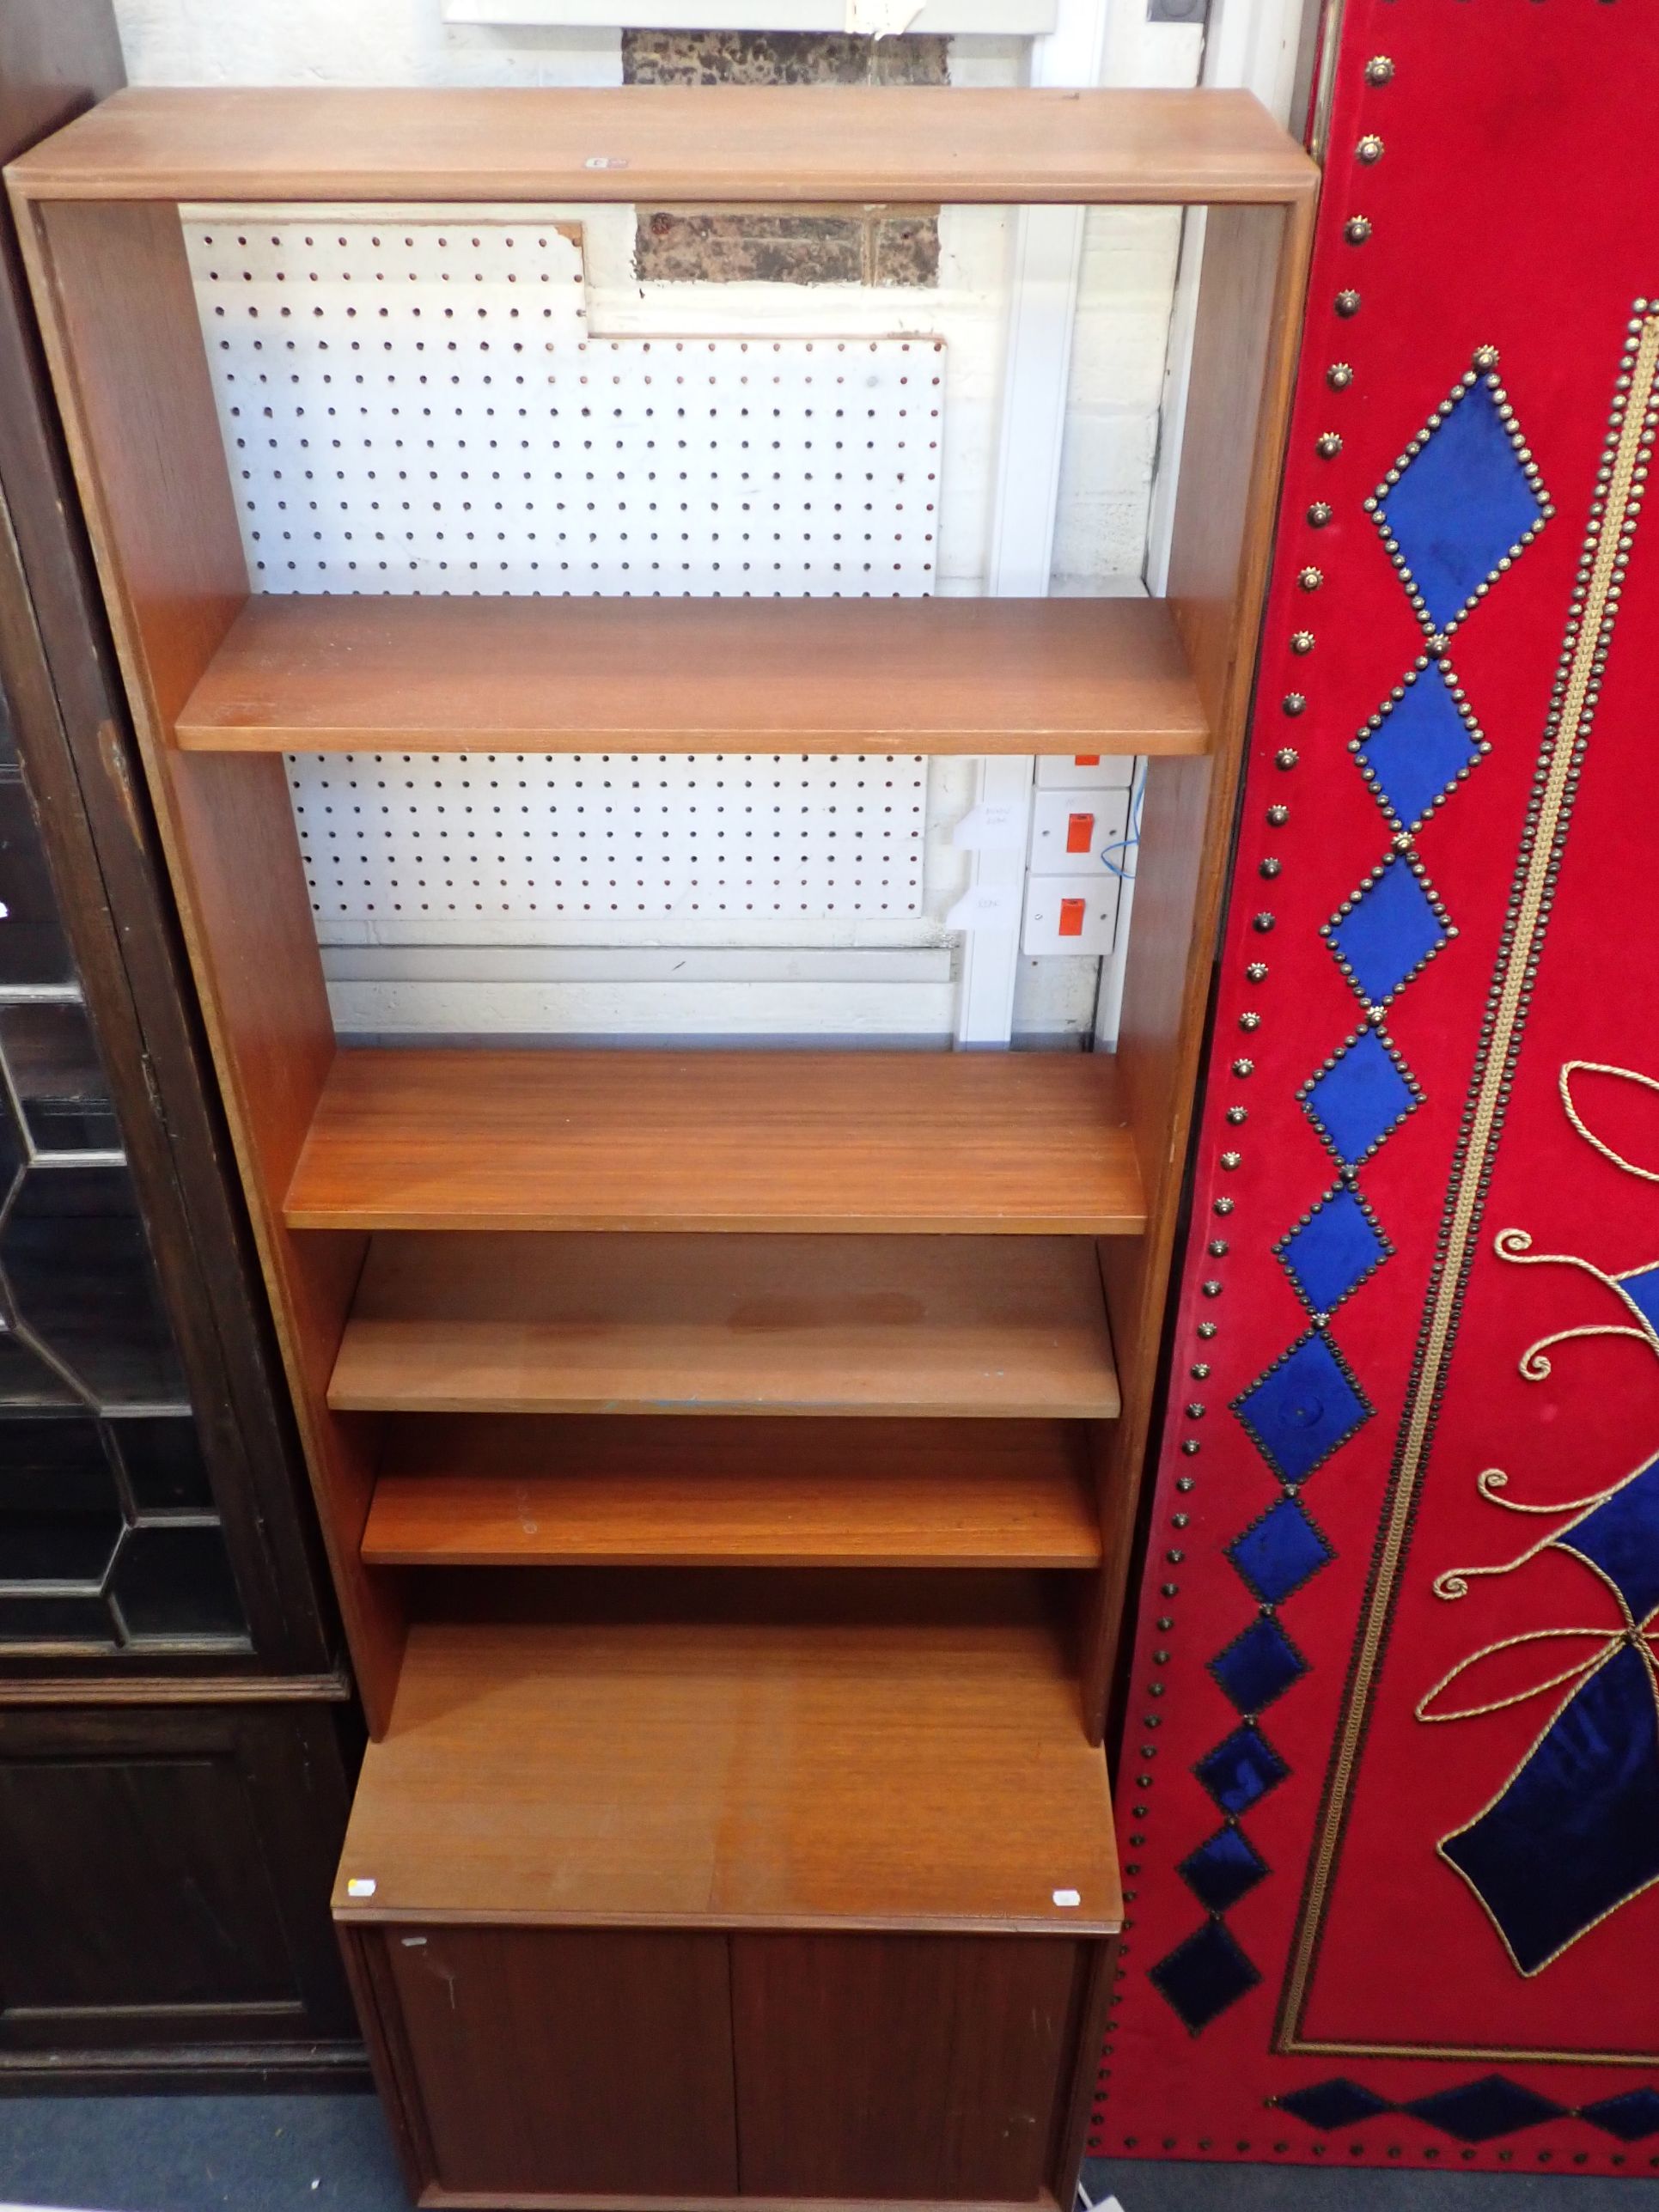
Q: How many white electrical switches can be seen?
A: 3